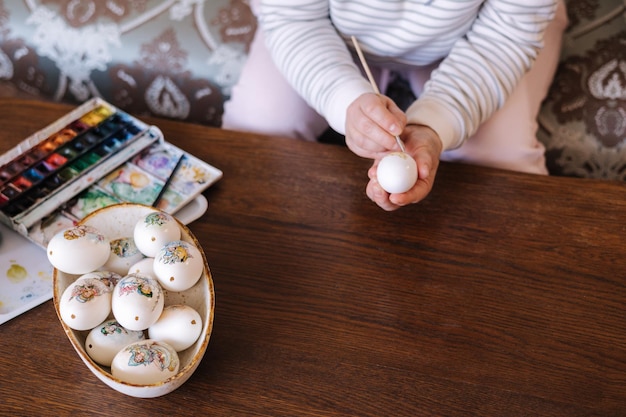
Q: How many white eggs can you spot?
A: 12